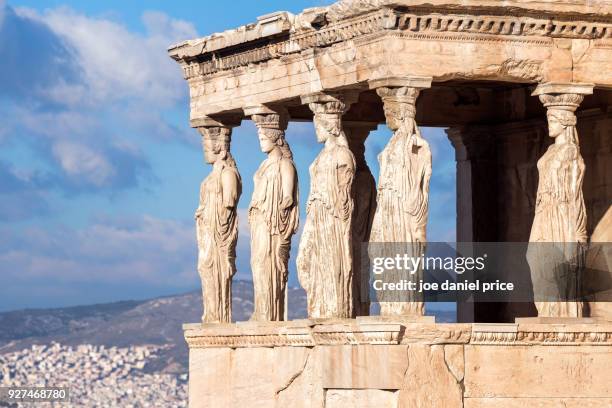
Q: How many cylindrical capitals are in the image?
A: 5